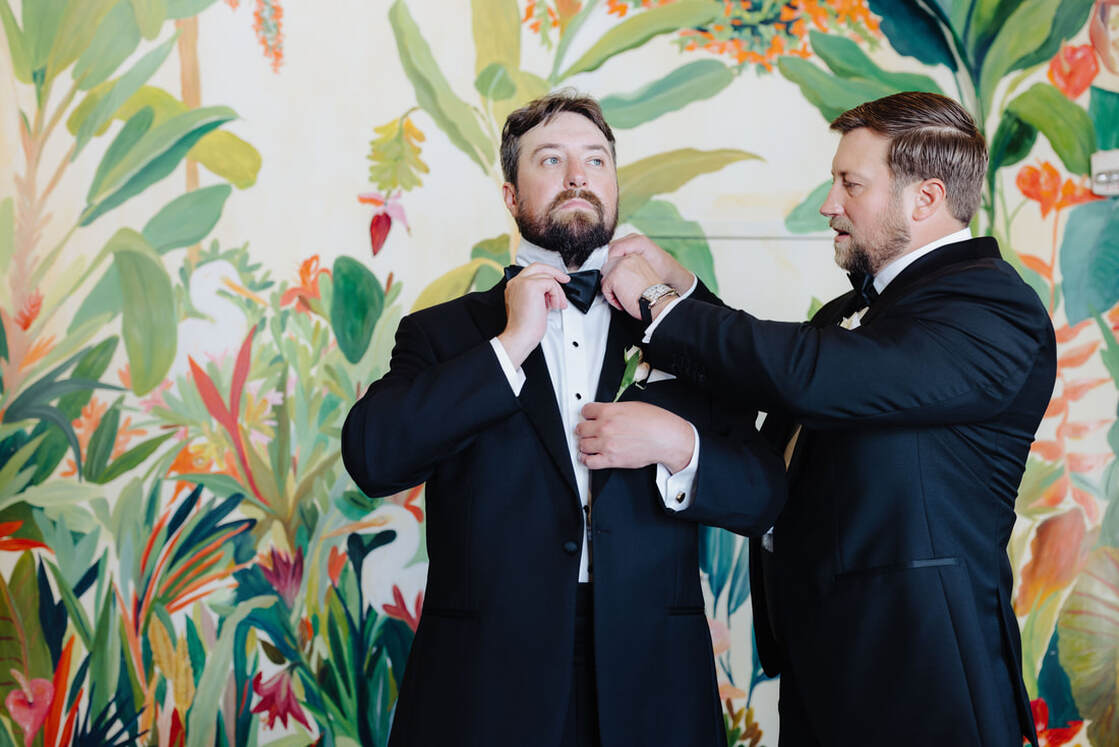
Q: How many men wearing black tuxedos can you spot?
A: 2